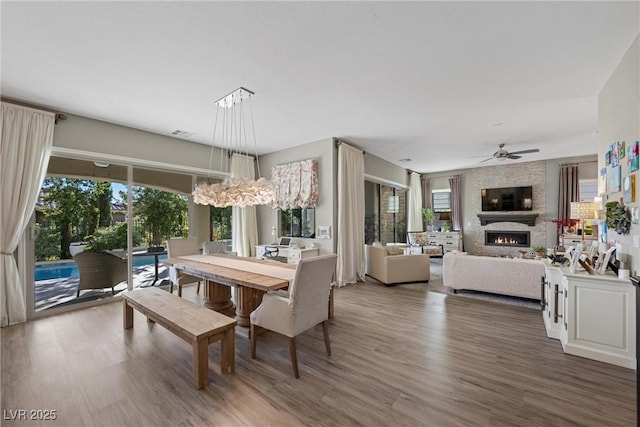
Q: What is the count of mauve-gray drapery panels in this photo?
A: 3